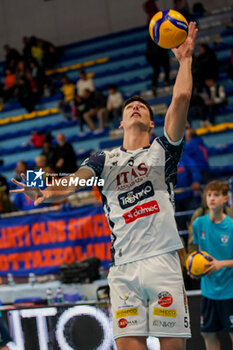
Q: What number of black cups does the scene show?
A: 0